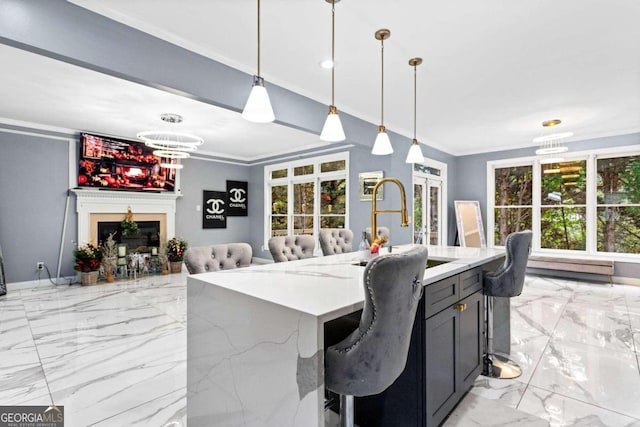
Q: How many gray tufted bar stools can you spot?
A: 6